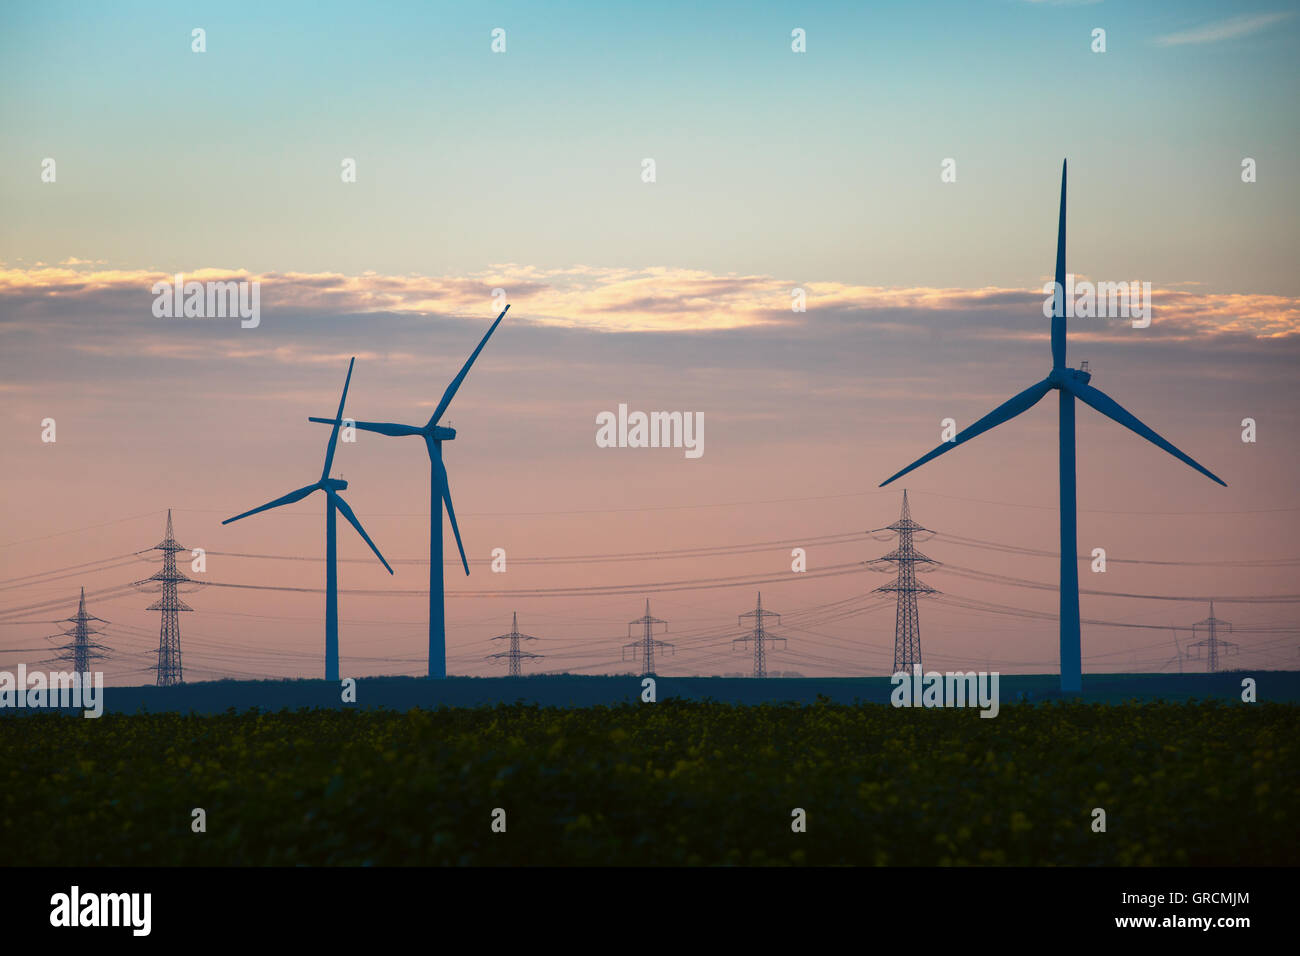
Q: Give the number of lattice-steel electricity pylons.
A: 7